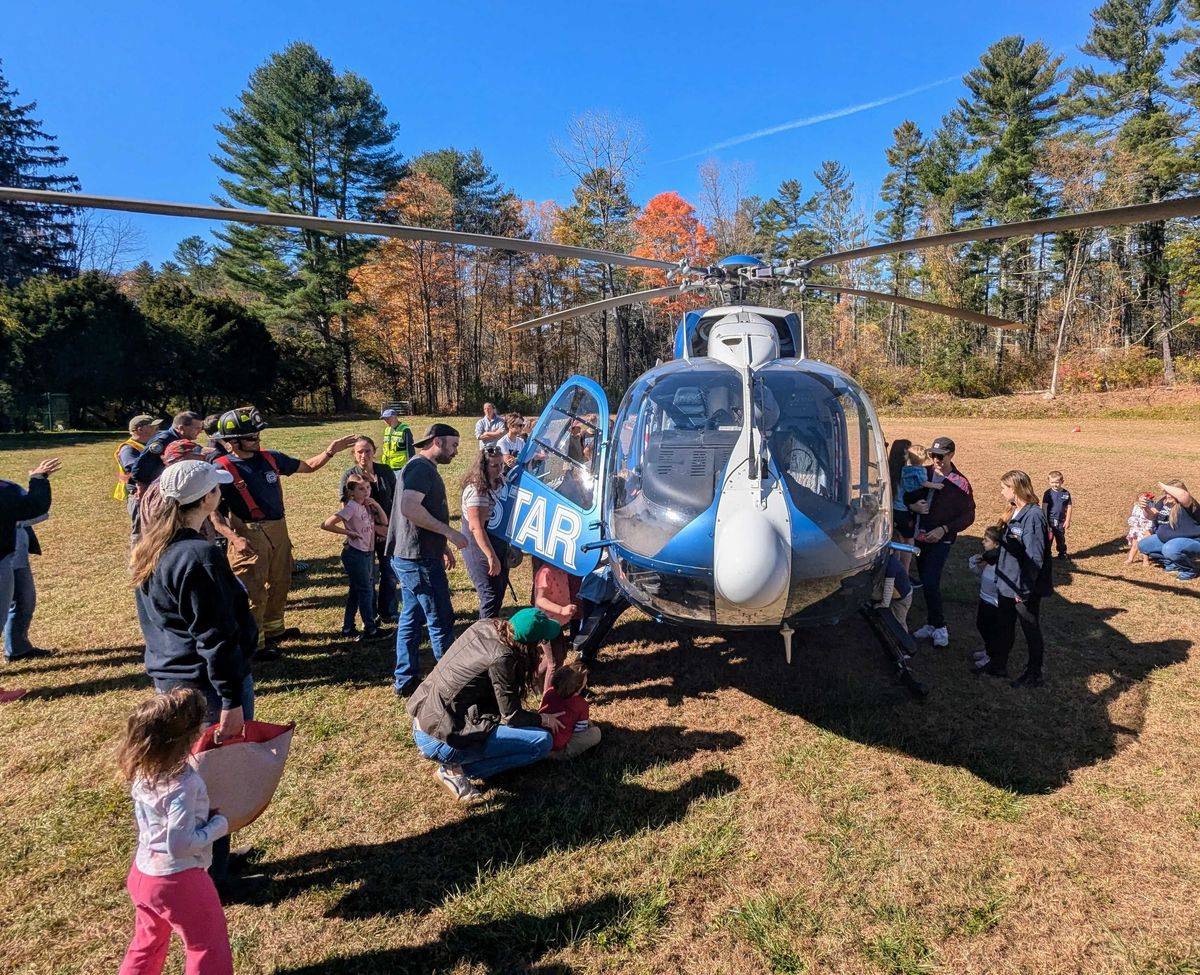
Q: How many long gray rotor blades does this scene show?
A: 4